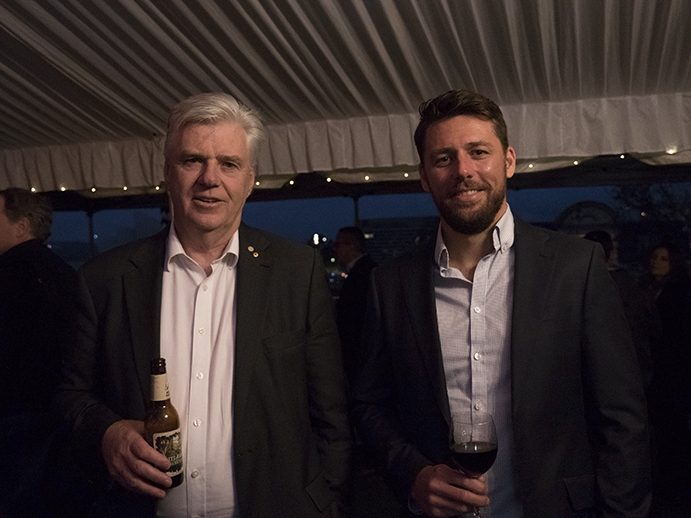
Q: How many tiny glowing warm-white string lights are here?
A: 14